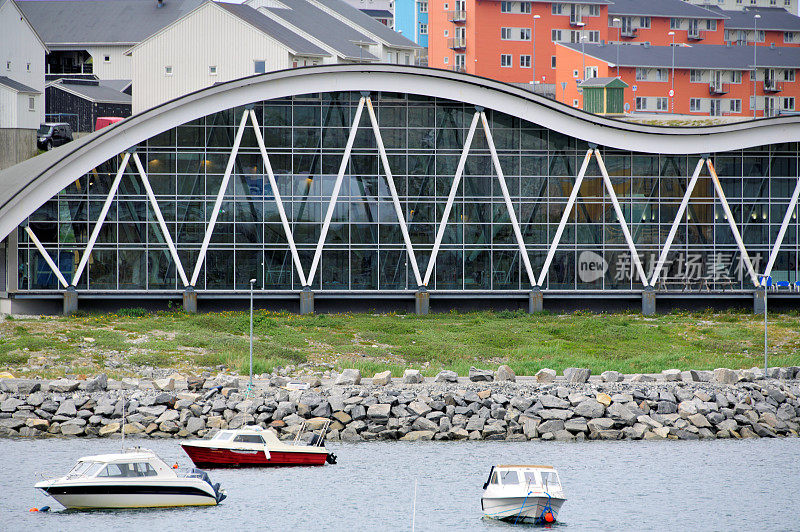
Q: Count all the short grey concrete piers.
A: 7